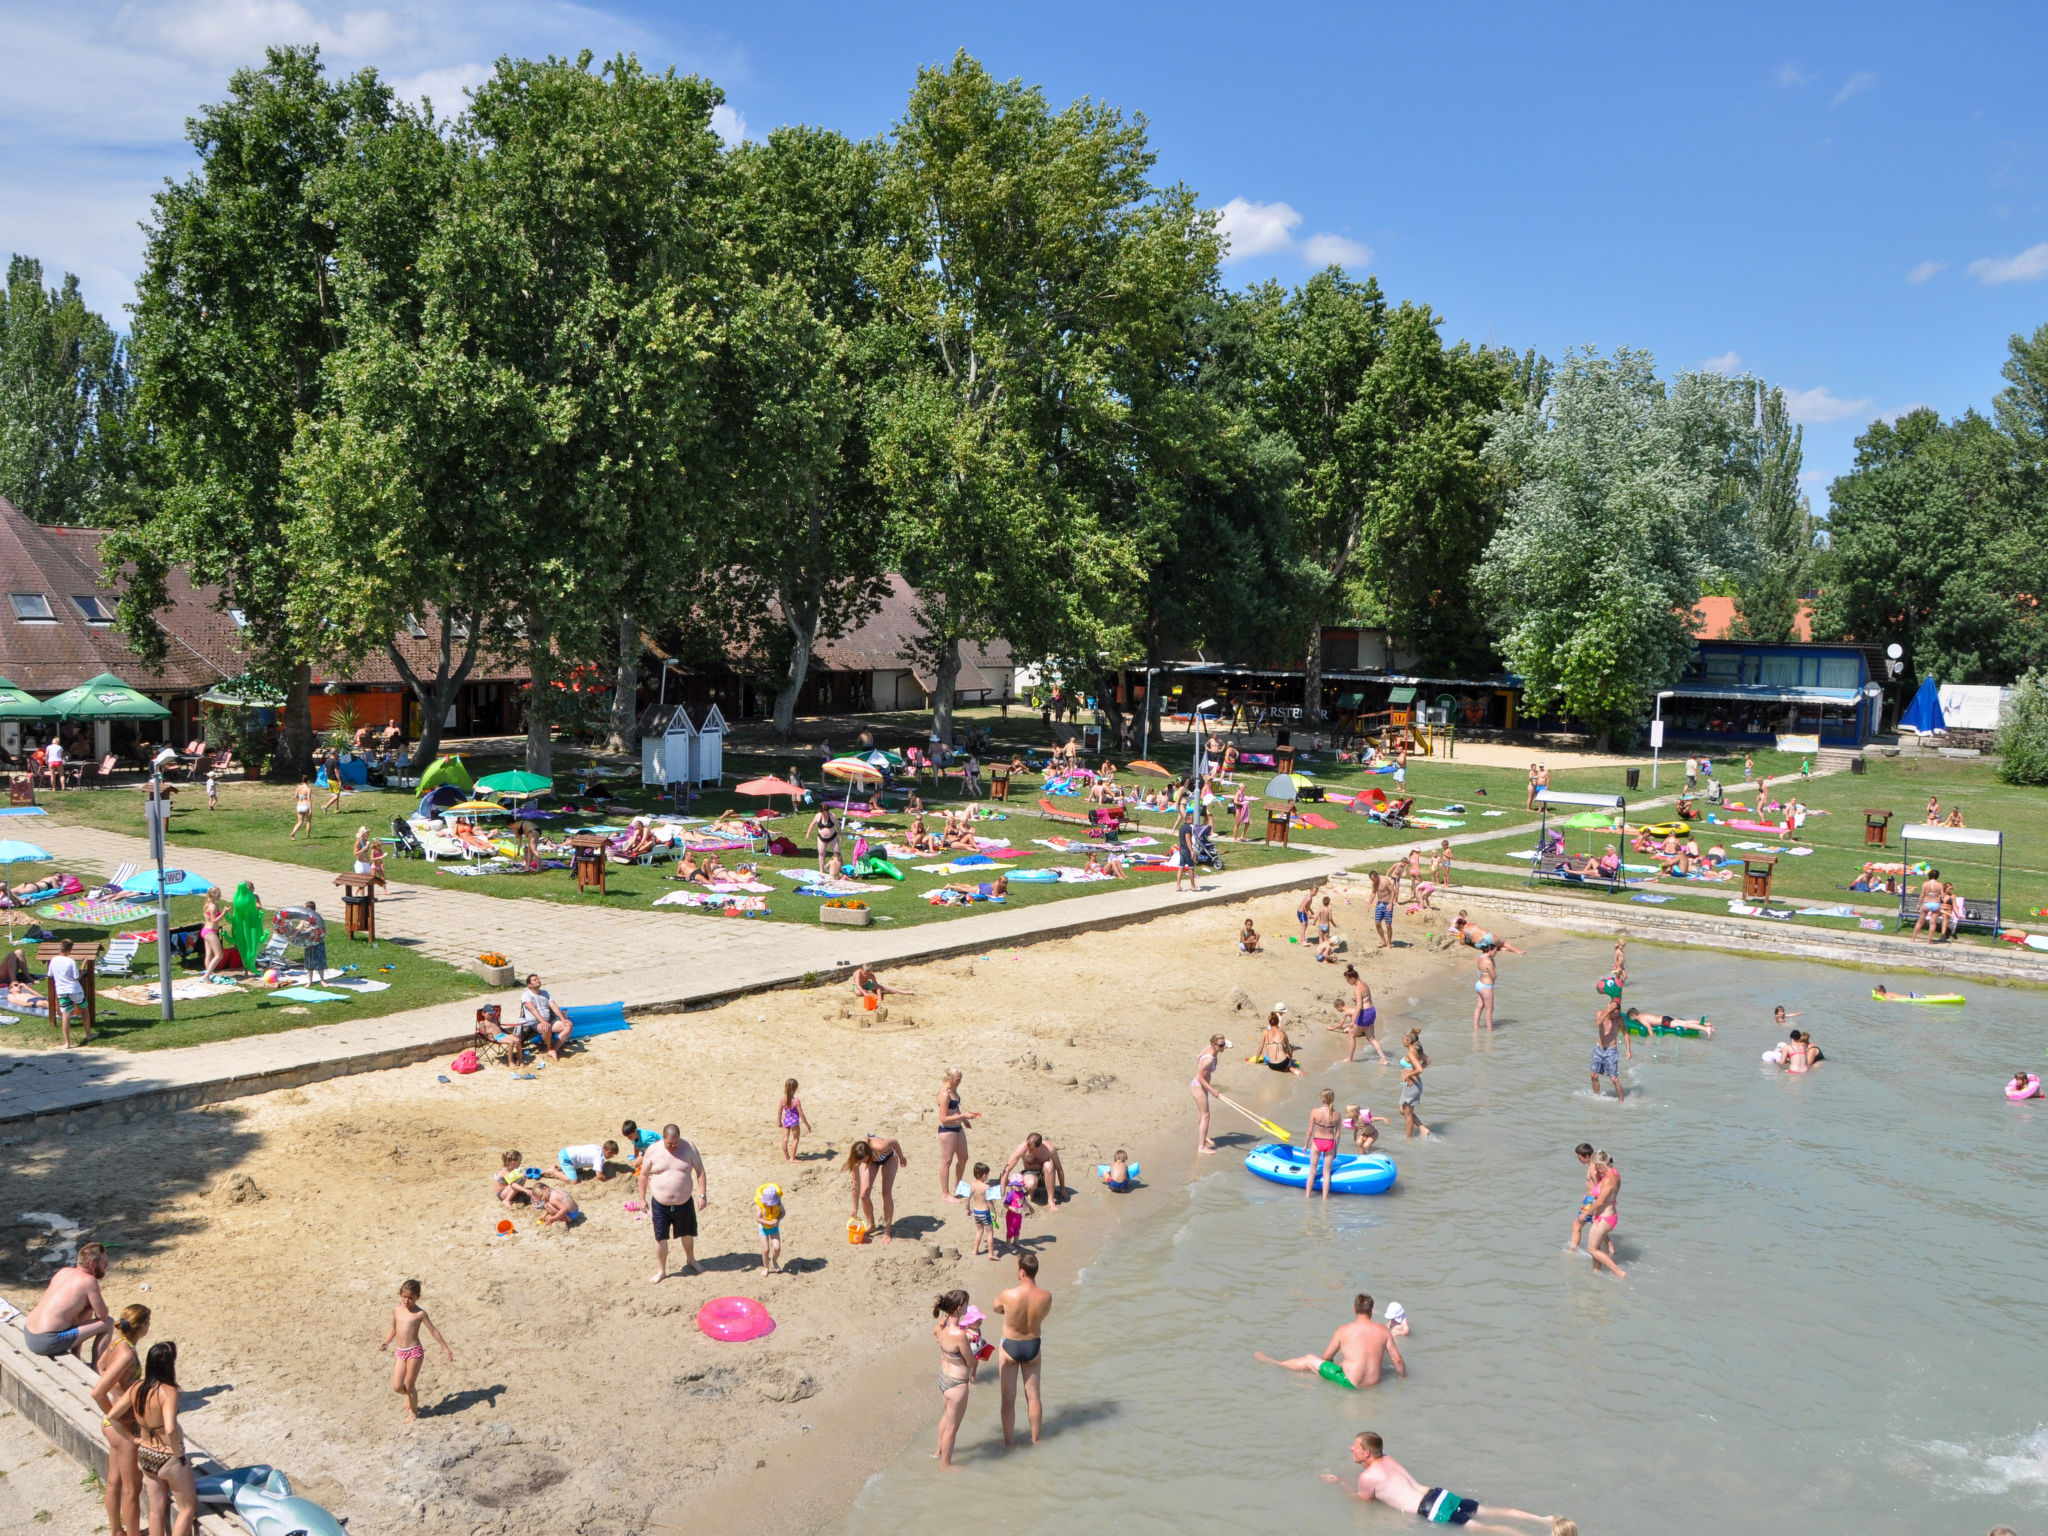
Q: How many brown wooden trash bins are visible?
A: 9